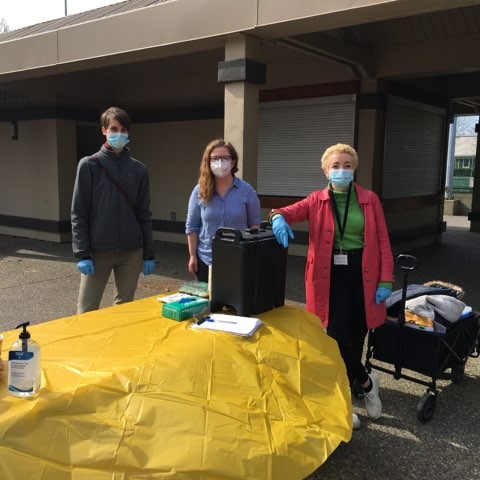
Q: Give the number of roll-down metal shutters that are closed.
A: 2